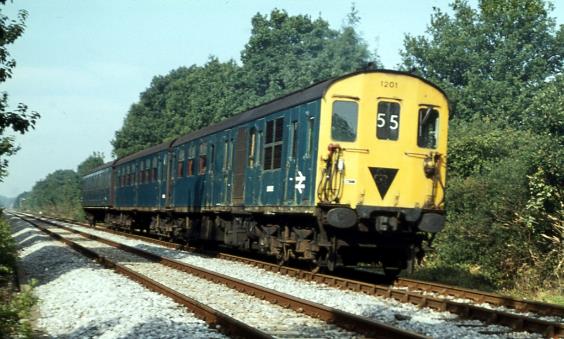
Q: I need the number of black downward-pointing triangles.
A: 1